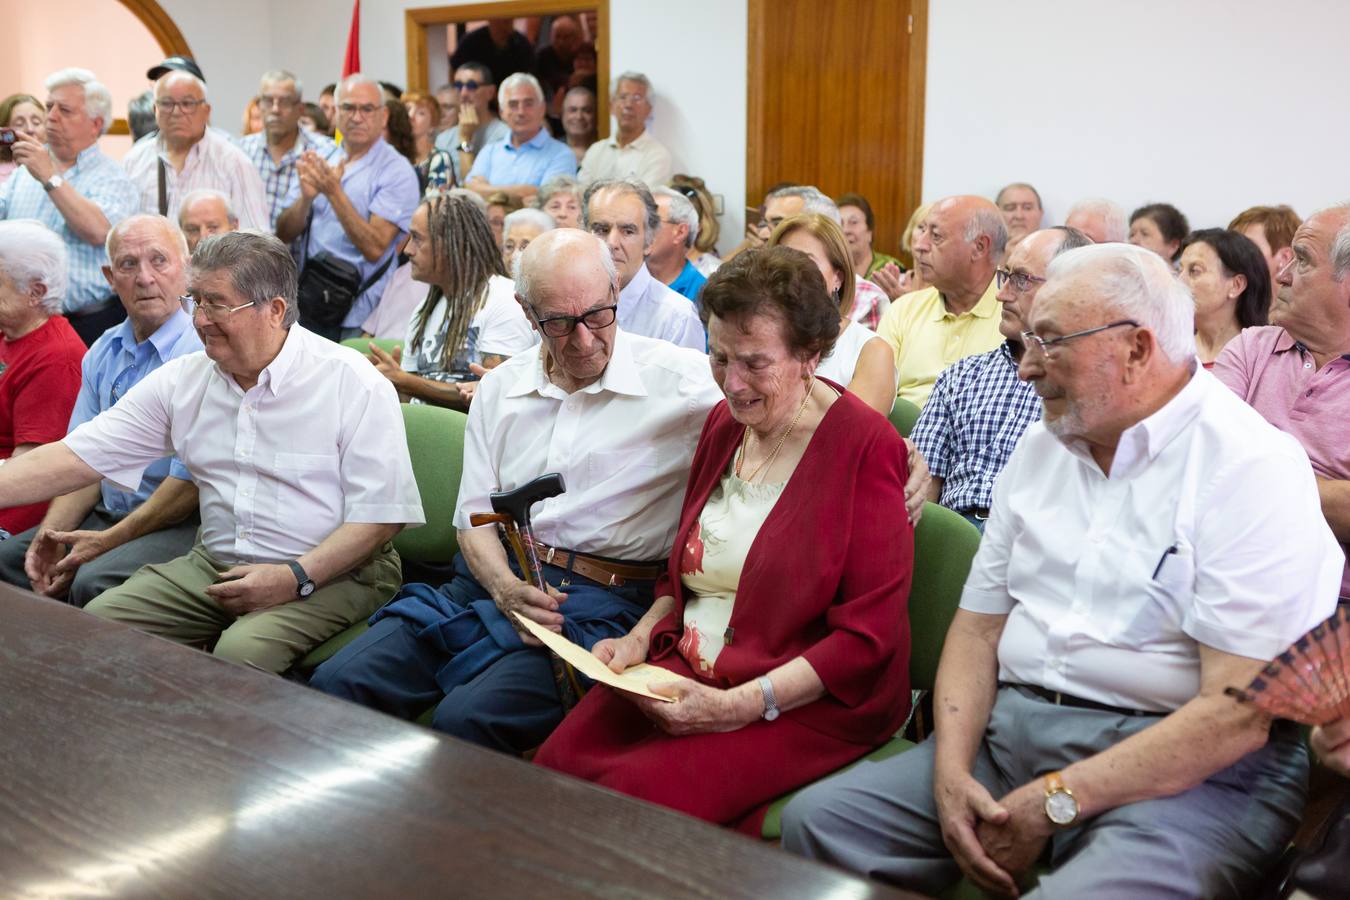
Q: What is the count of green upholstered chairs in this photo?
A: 4